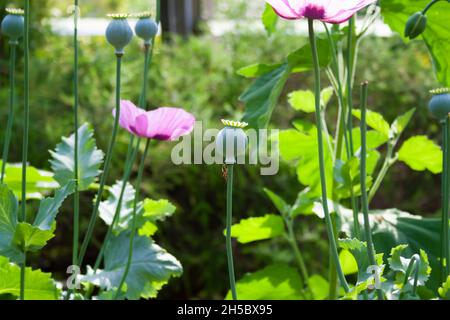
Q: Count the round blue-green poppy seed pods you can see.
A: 5